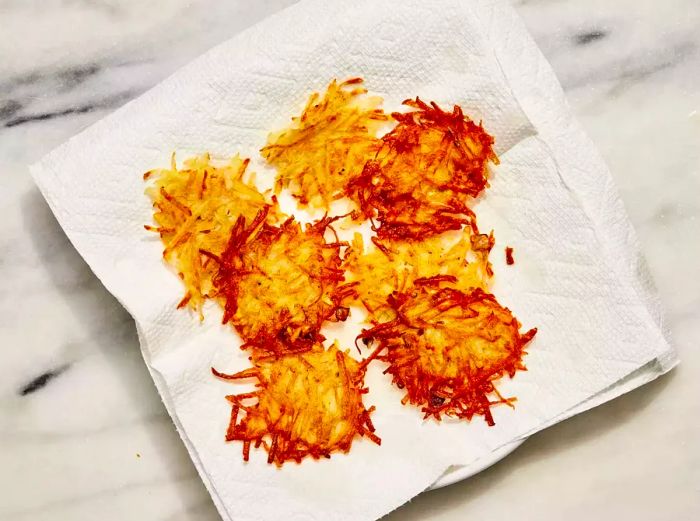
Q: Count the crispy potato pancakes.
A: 7